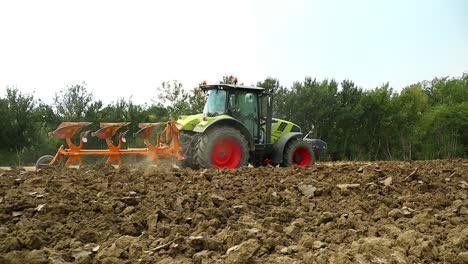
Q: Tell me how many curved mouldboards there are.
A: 3